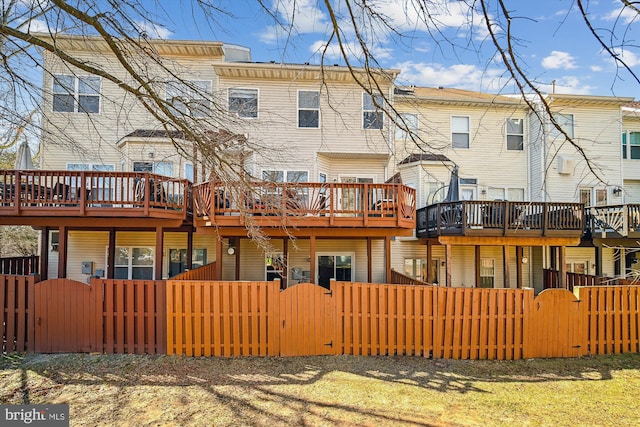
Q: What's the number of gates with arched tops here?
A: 3